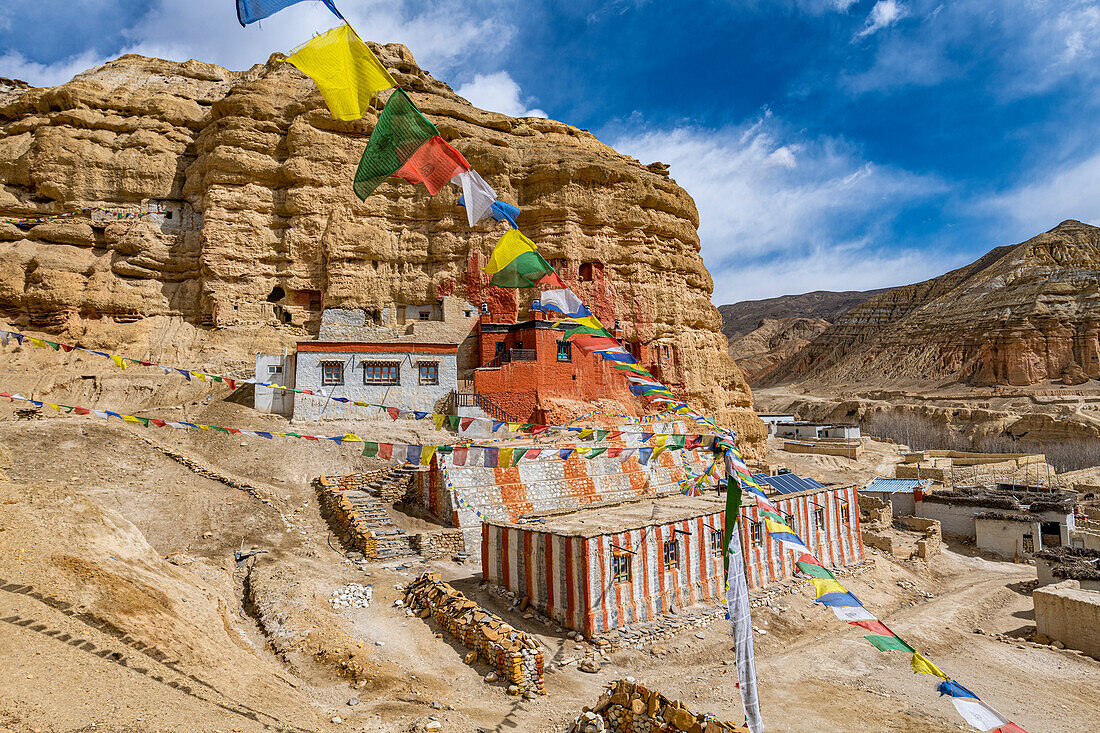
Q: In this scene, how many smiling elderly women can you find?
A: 0